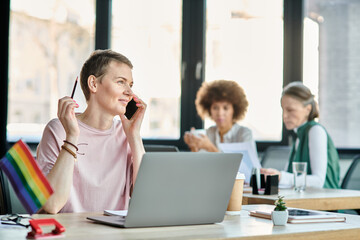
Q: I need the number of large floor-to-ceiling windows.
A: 4